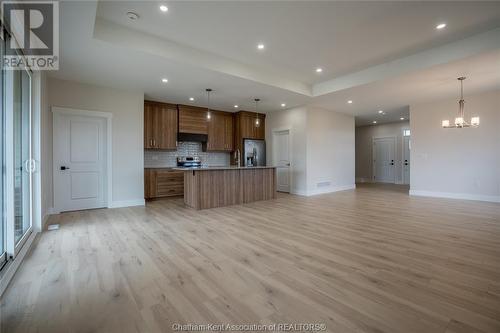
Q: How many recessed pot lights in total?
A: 12